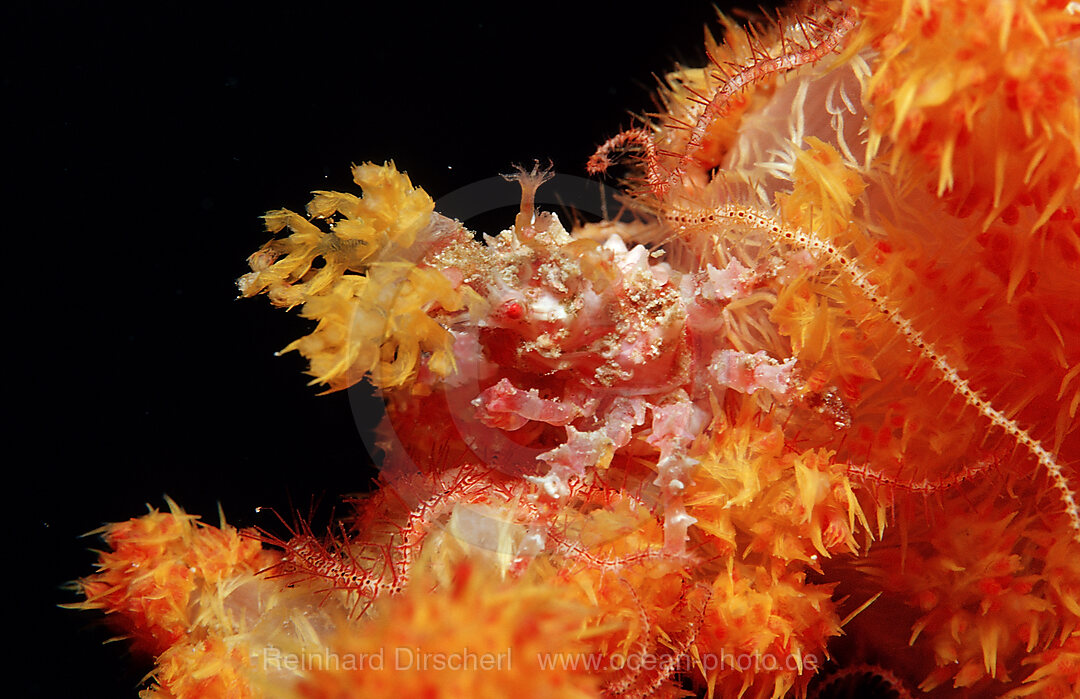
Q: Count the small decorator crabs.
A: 1